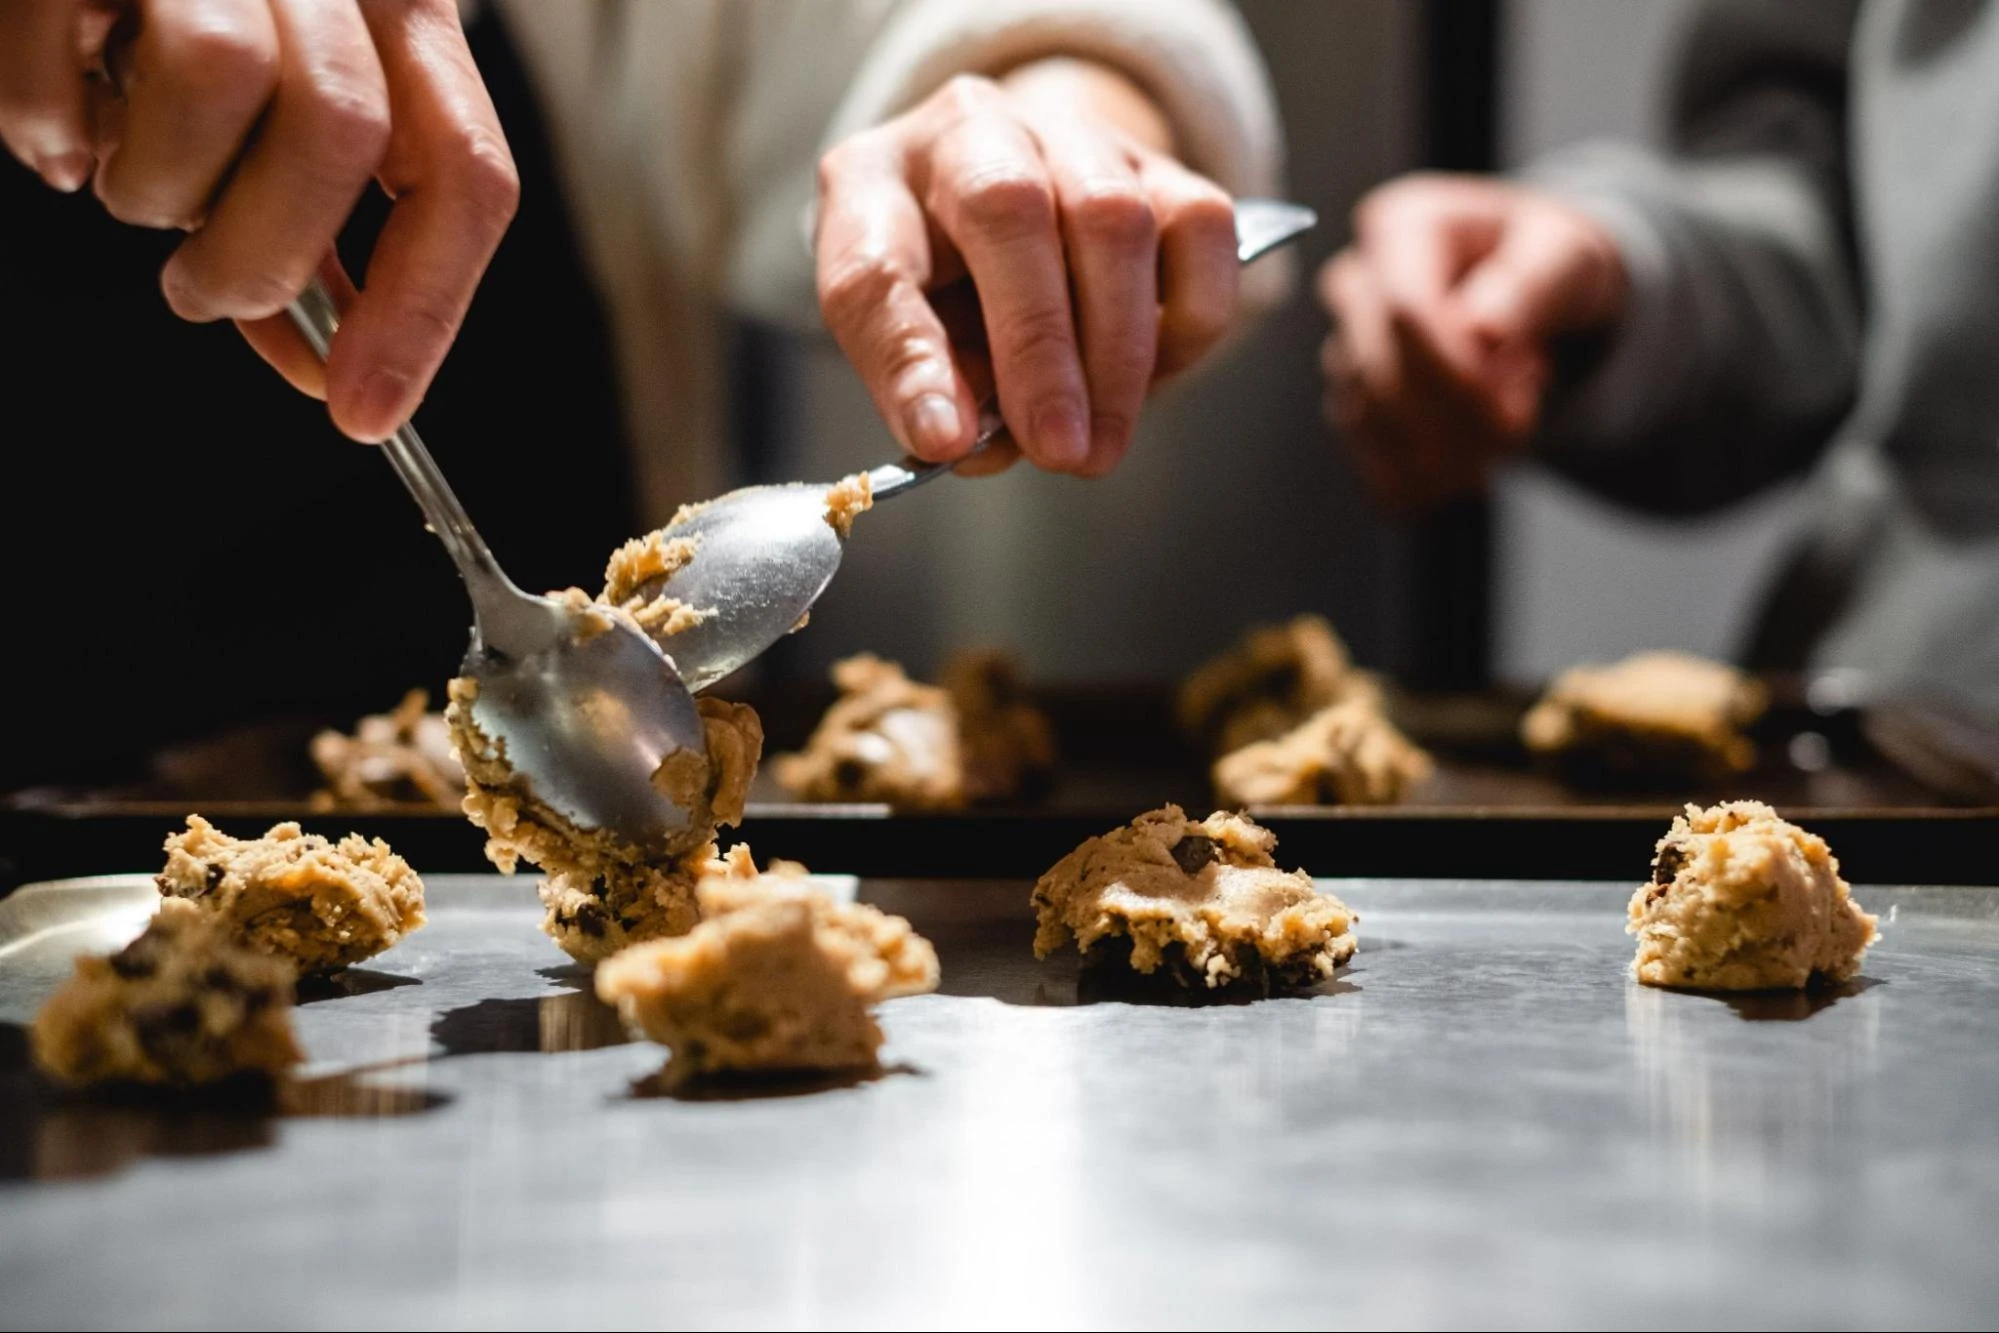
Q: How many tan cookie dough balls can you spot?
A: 12